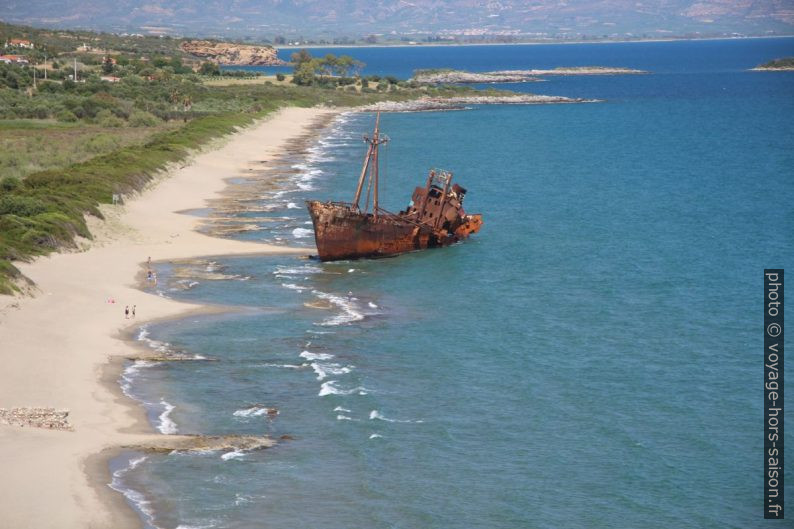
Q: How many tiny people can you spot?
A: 5